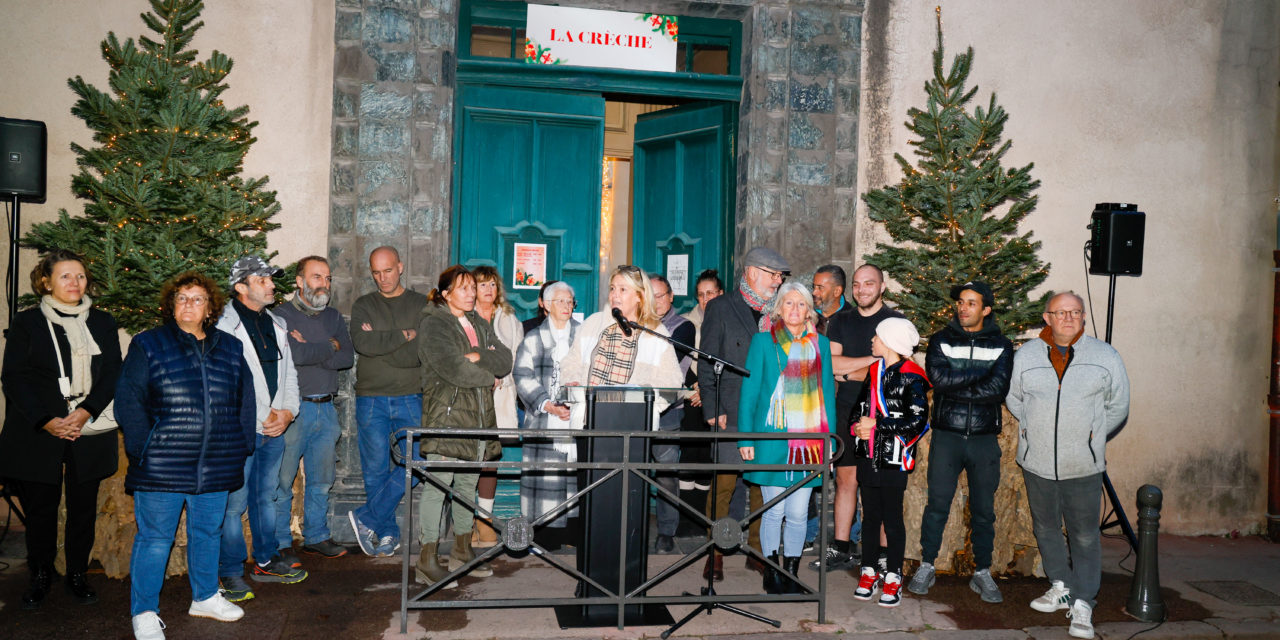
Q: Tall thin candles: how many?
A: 0